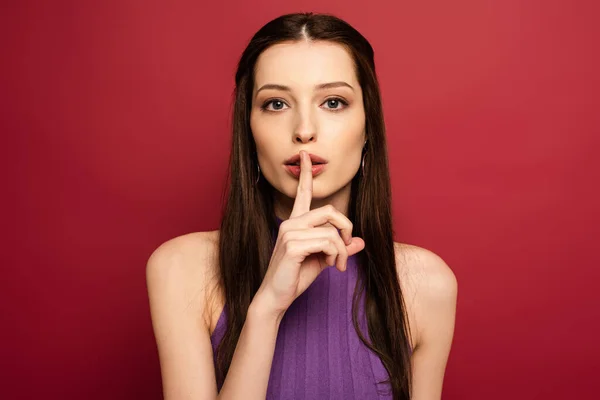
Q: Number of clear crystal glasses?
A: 0